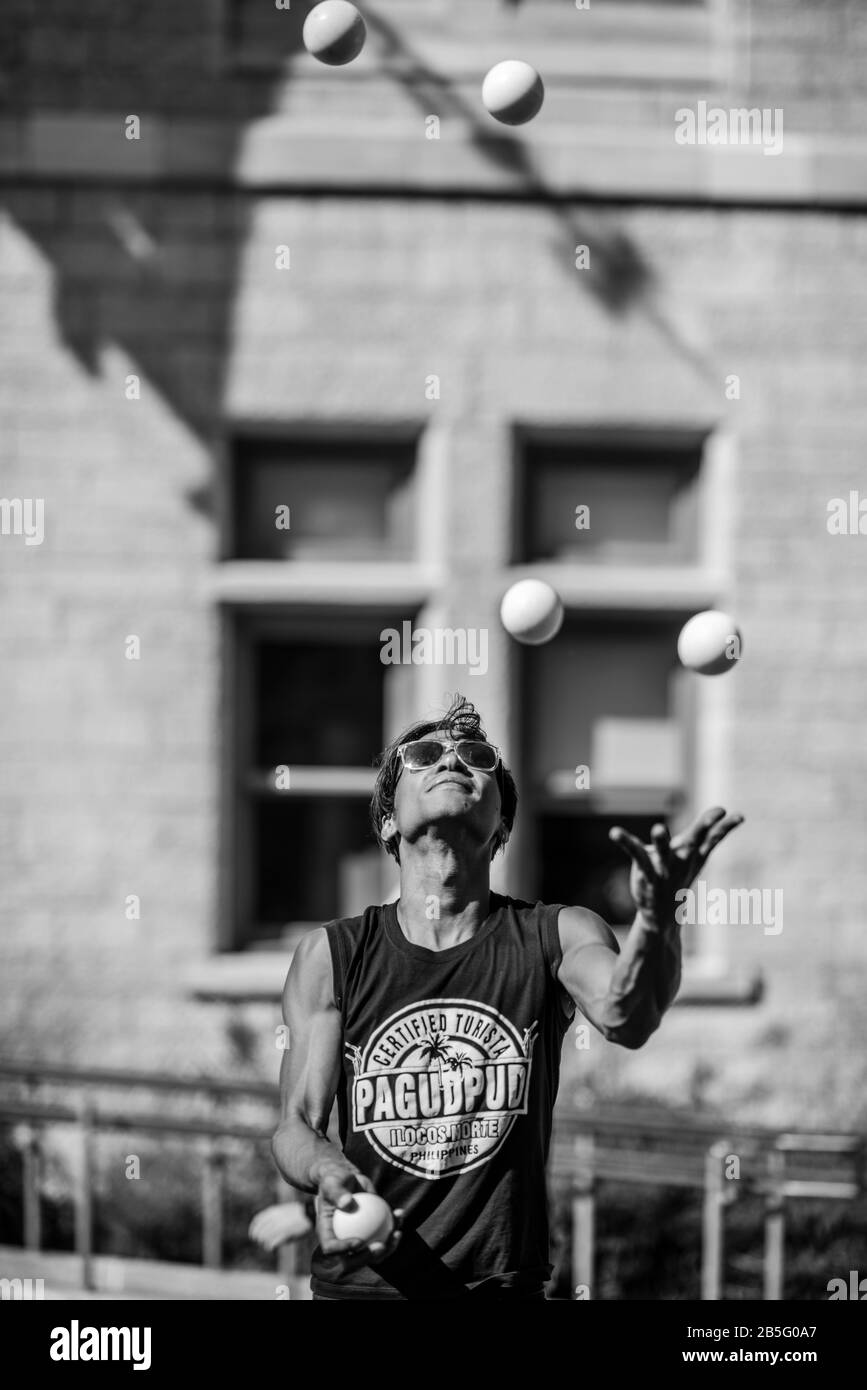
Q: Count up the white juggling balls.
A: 5